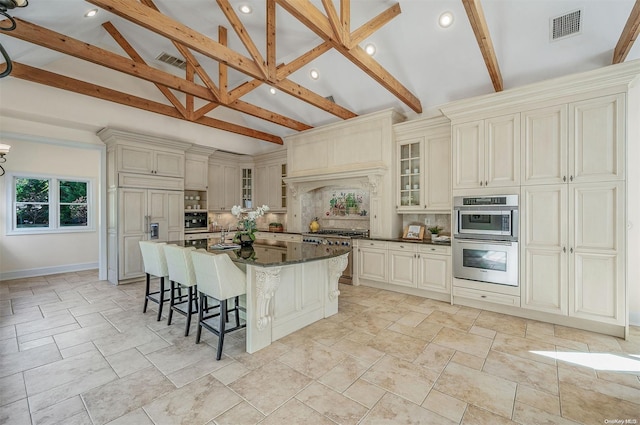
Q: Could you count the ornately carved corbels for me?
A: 4